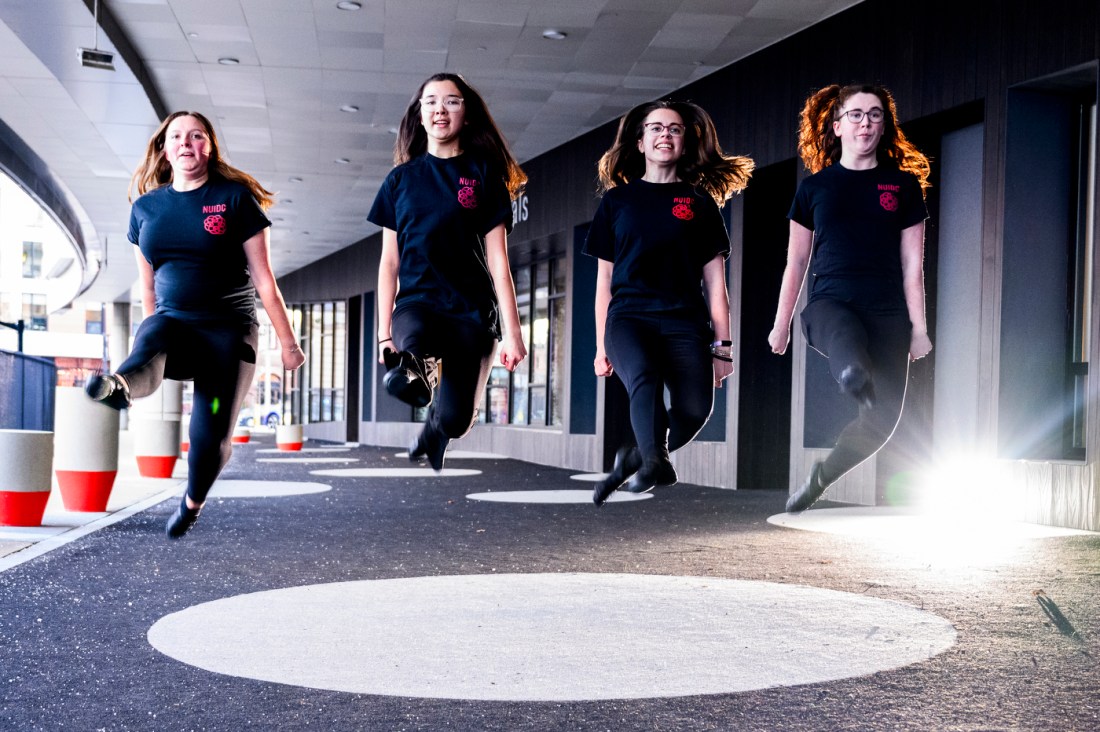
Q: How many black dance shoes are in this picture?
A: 8